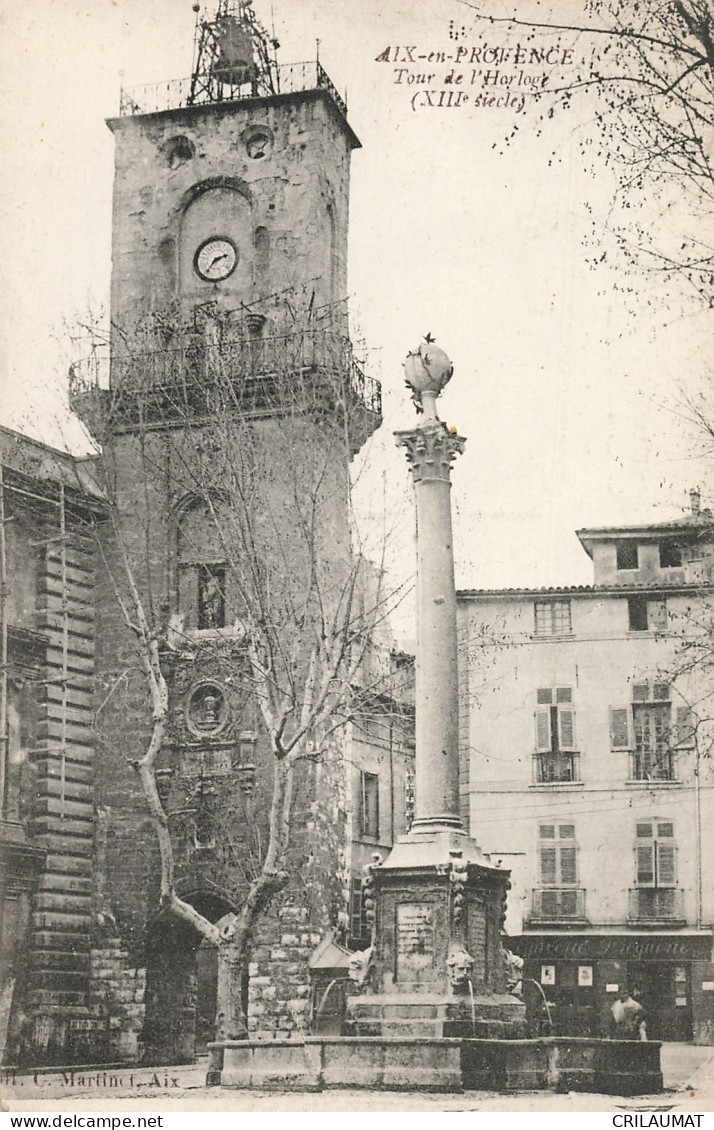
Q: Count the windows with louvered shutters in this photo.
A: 4